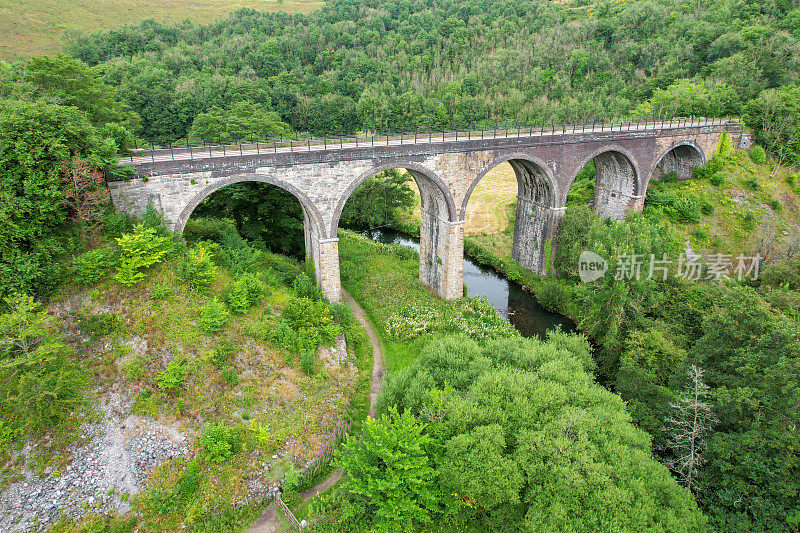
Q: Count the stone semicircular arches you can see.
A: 5